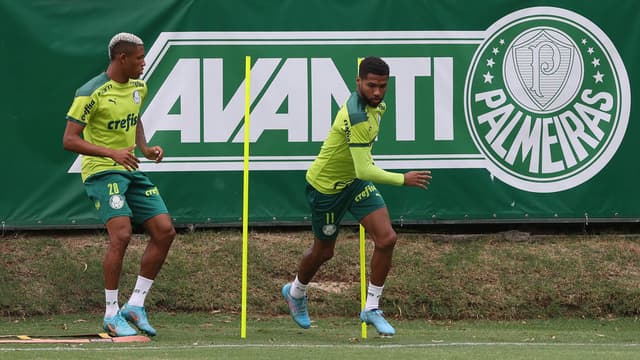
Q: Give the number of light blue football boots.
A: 4